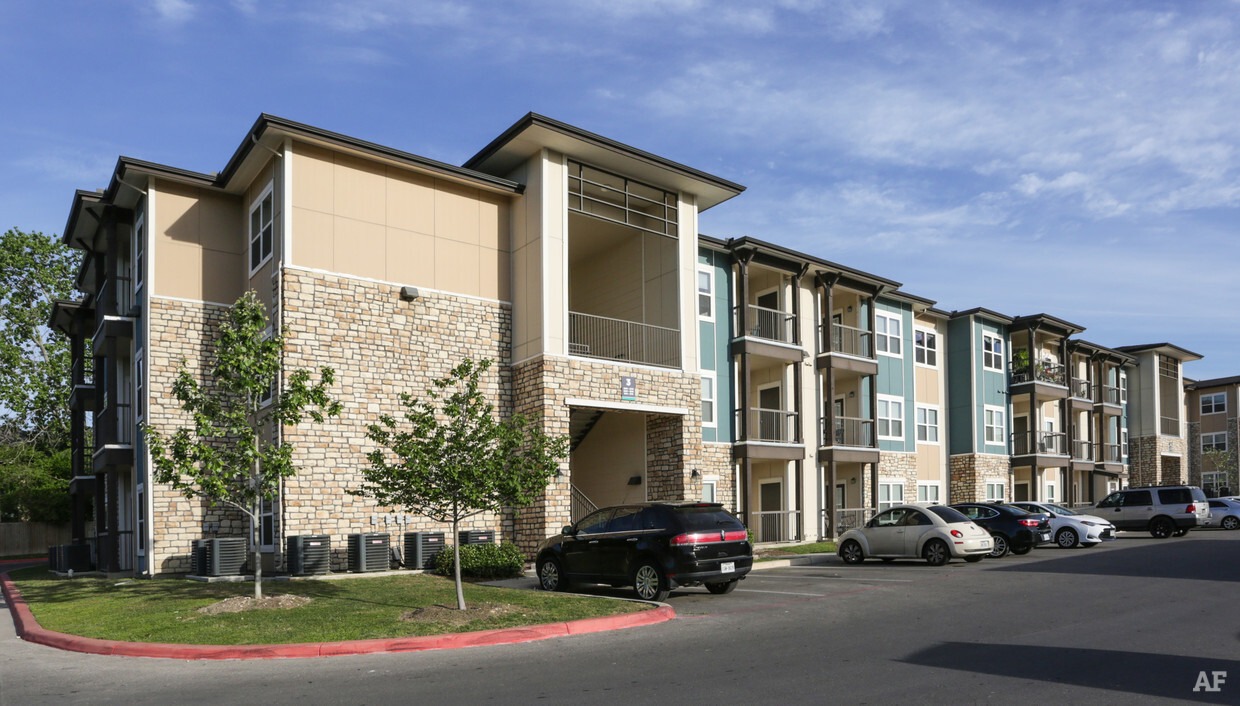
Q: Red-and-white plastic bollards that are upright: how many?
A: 0